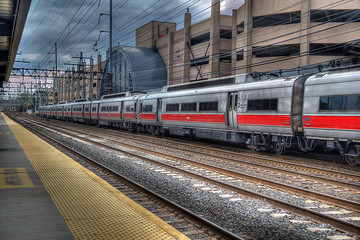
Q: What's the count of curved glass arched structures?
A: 1